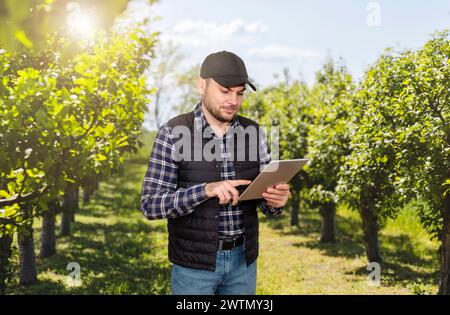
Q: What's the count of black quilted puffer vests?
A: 1